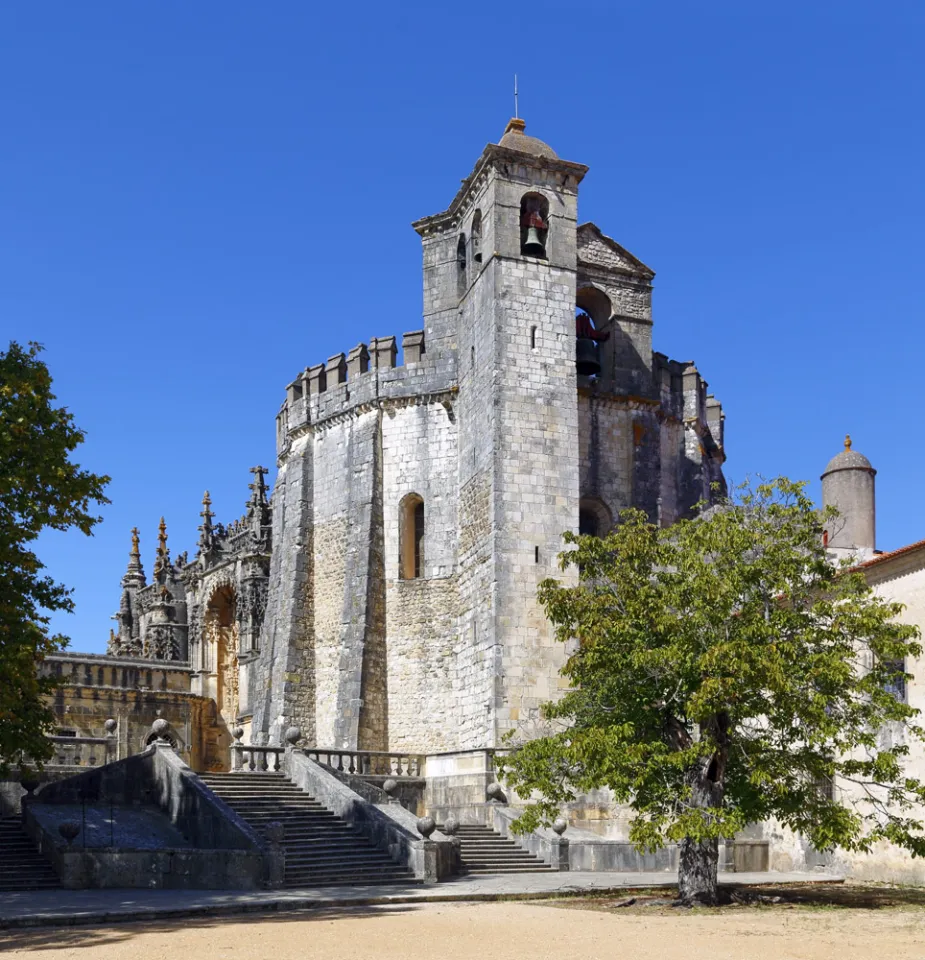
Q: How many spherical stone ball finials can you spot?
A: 12